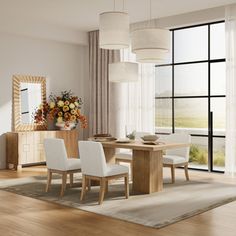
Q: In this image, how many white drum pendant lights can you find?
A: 3